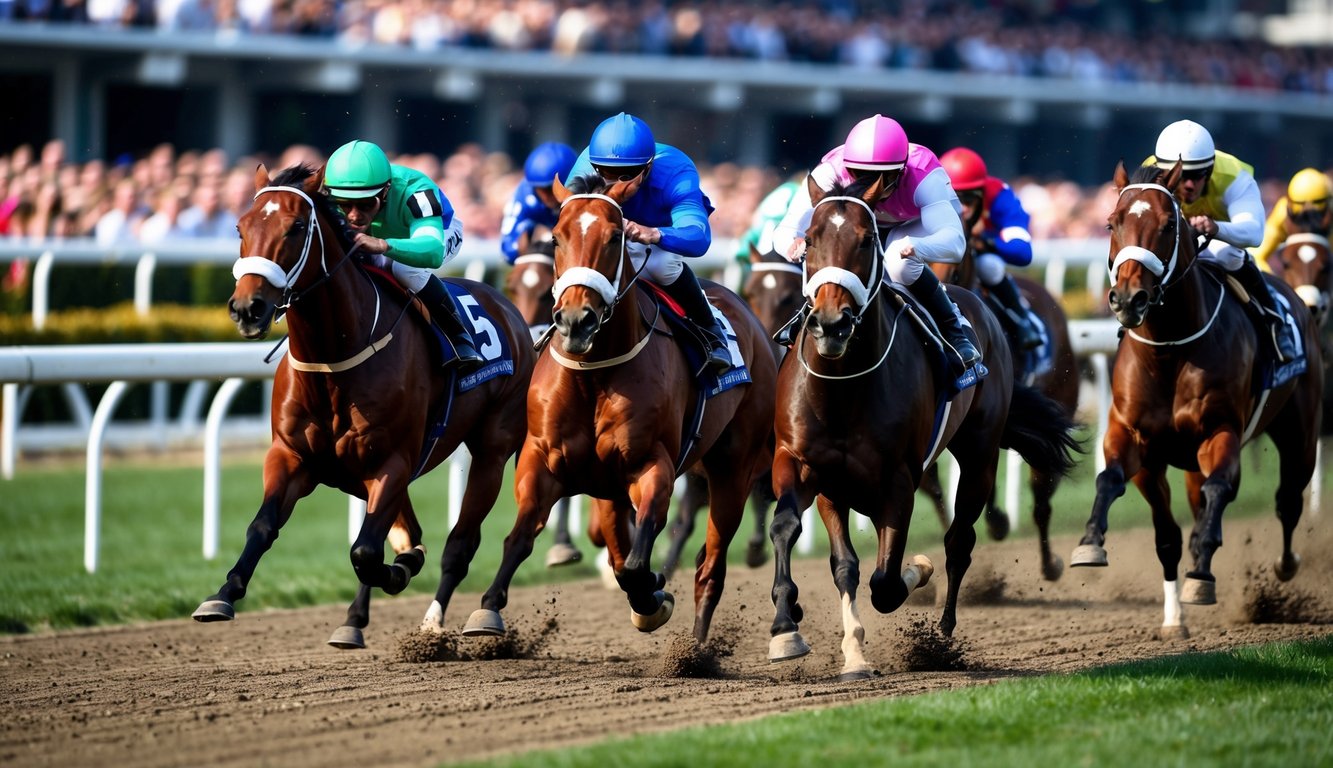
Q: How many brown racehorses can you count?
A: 8